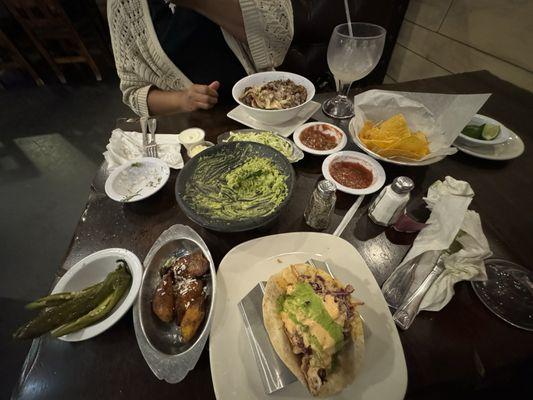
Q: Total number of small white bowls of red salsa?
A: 2